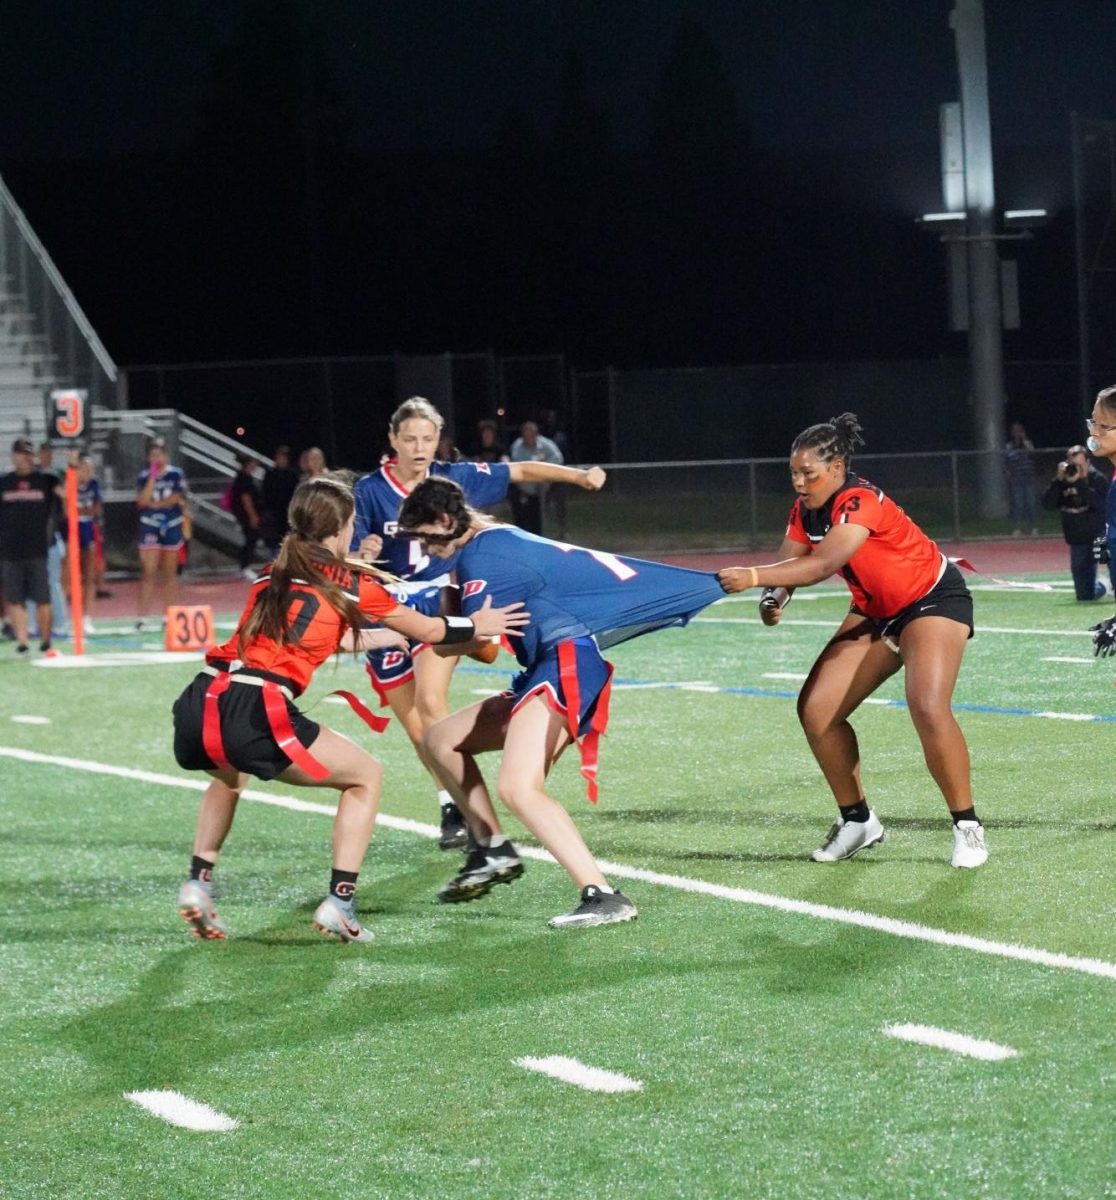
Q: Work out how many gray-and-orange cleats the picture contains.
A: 2